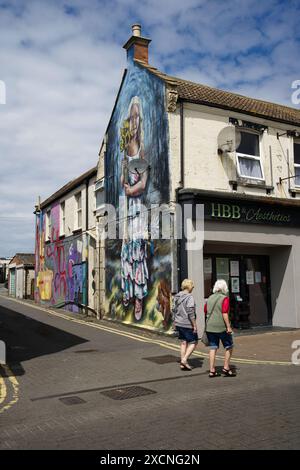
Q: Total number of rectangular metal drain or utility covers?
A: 3